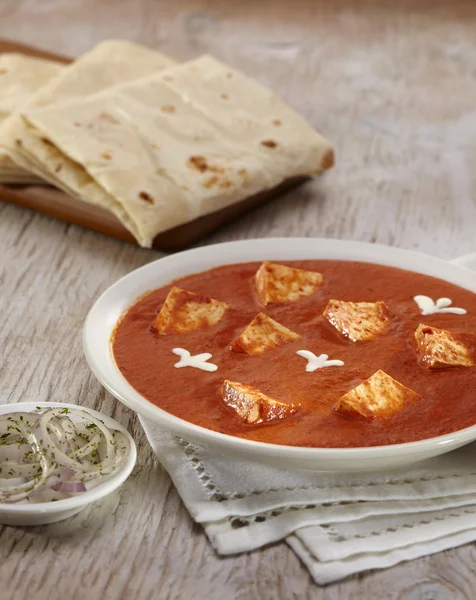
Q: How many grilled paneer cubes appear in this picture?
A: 7